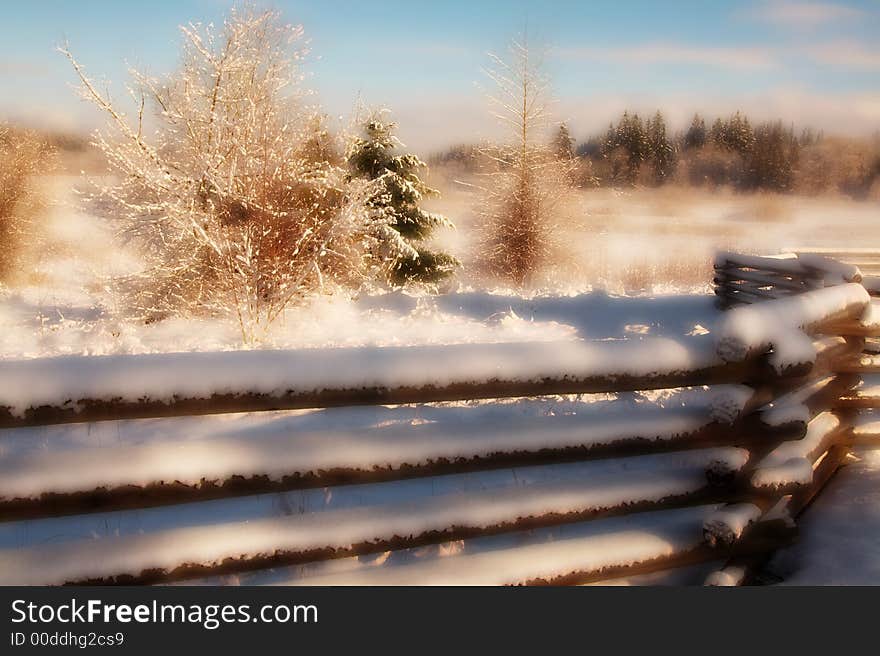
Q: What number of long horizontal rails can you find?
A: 4